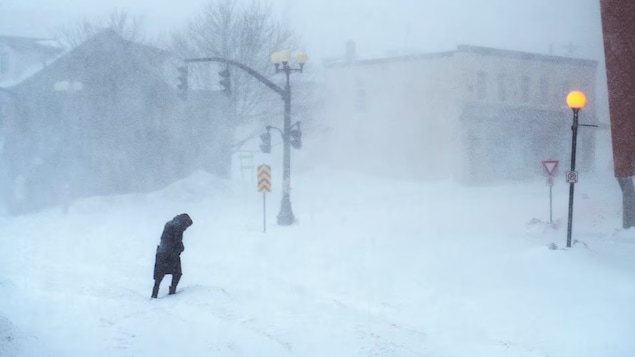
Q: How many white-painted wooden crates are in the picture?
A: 0